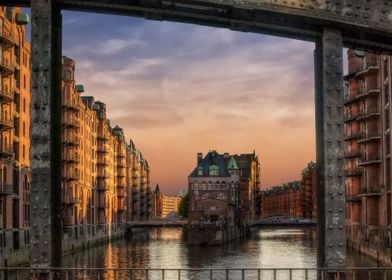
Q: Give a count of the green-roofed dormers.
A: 2